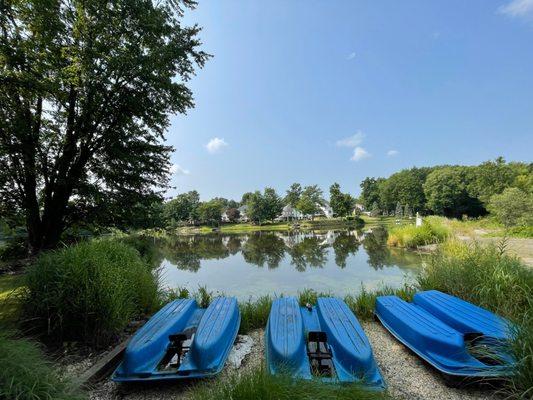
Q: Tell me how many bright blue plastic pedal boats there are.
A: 3